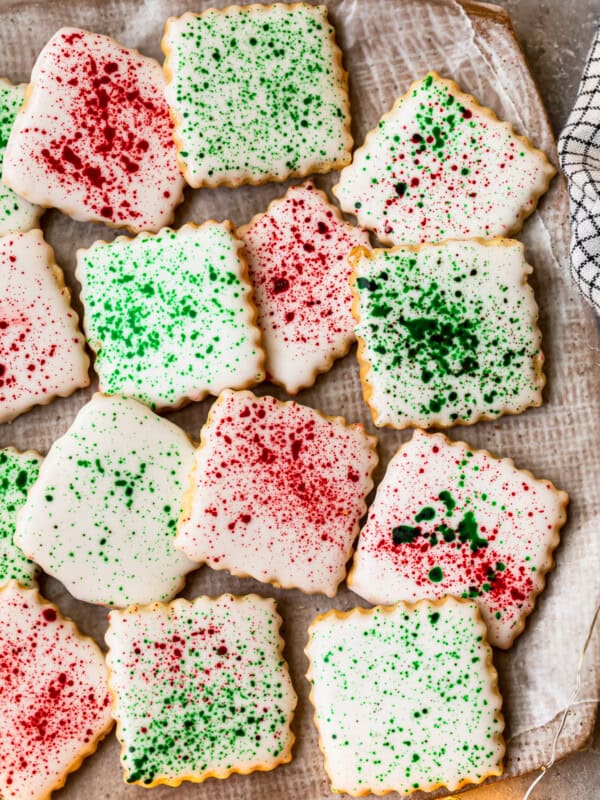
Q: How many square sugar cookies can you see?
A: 15